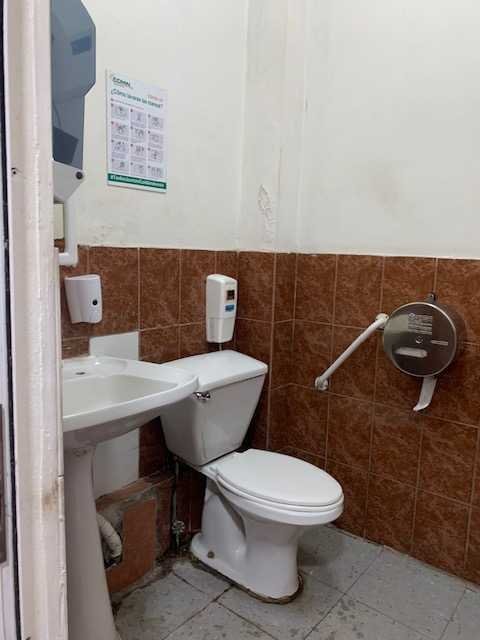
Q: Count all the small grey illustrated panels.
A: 12